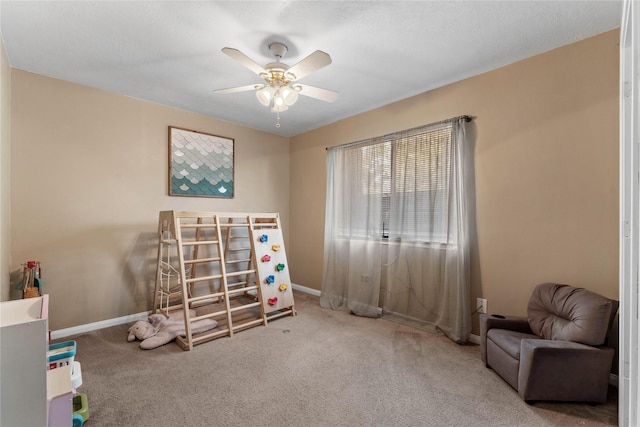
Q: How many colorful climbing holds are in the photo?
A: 7